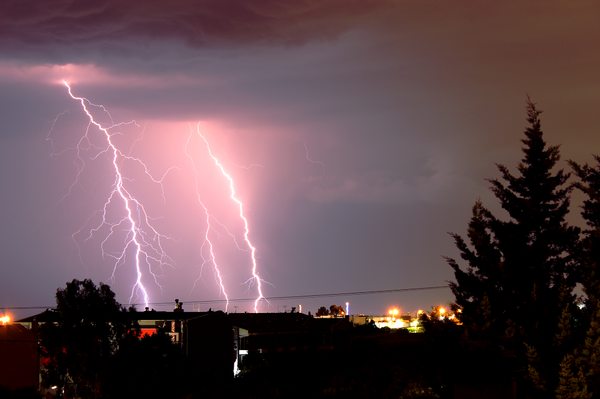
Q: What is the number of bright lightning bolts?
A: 3